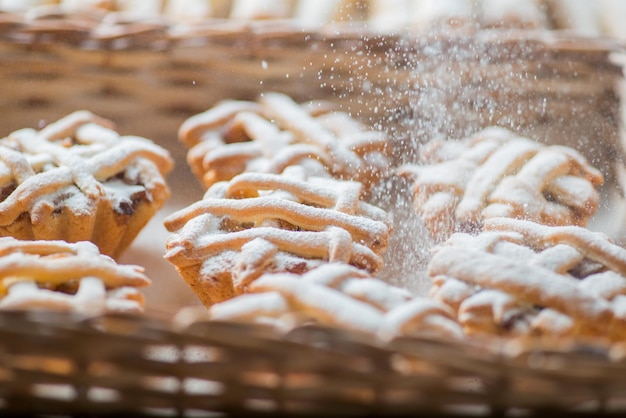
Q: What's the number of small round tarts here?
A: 7